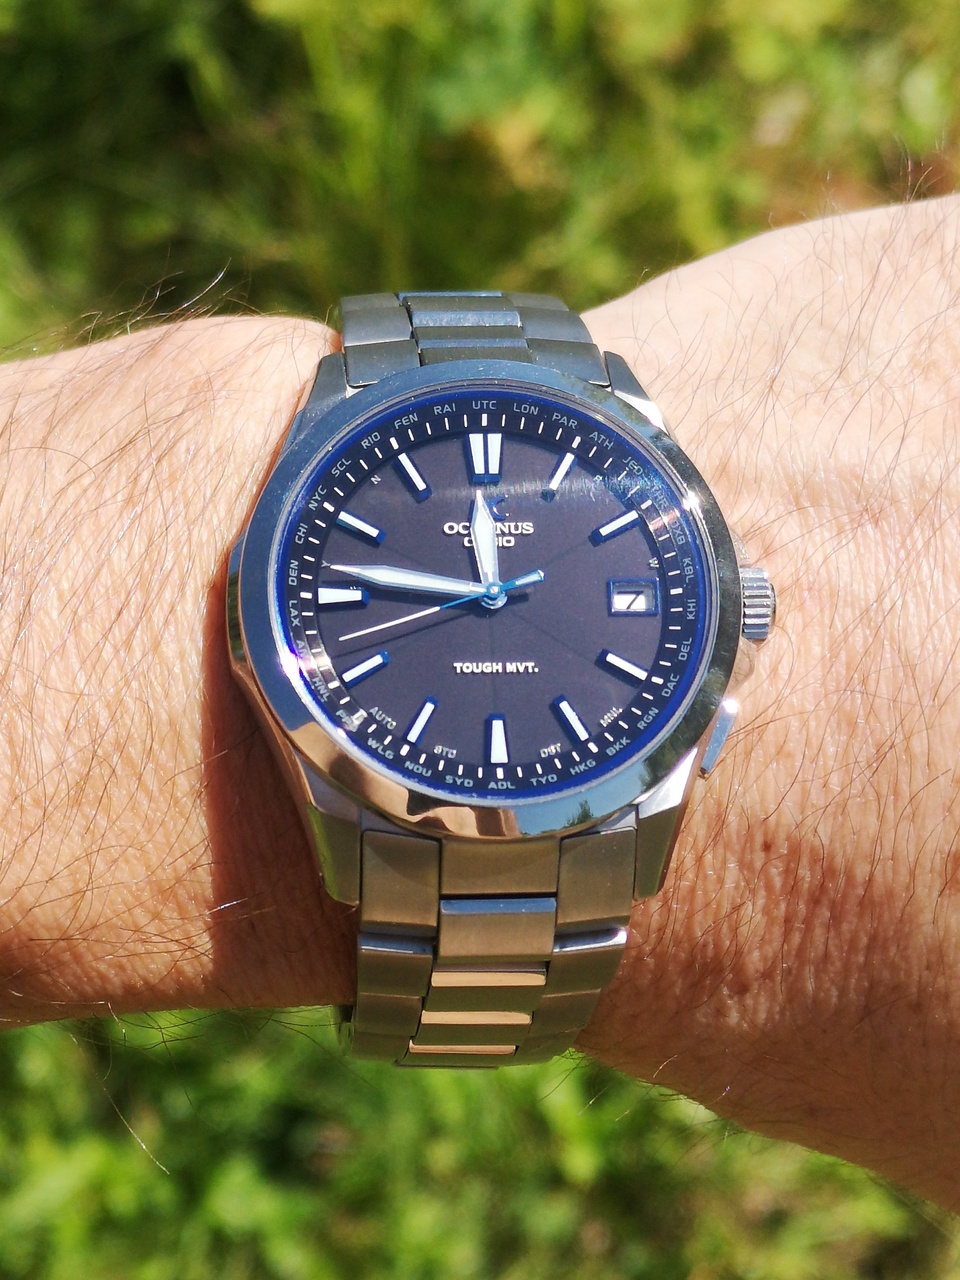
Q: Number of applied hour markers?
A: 11